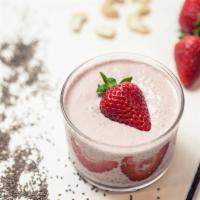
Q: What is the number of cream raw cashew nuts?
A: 5